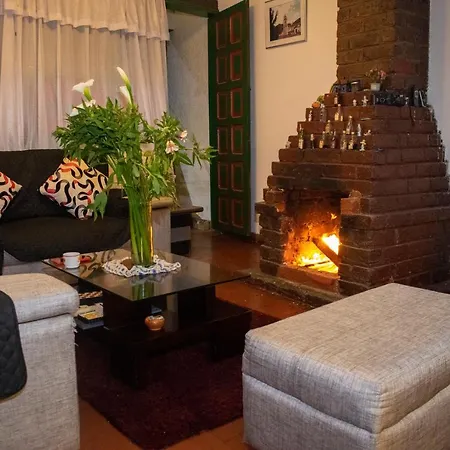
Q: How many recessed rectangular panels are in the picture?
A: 12